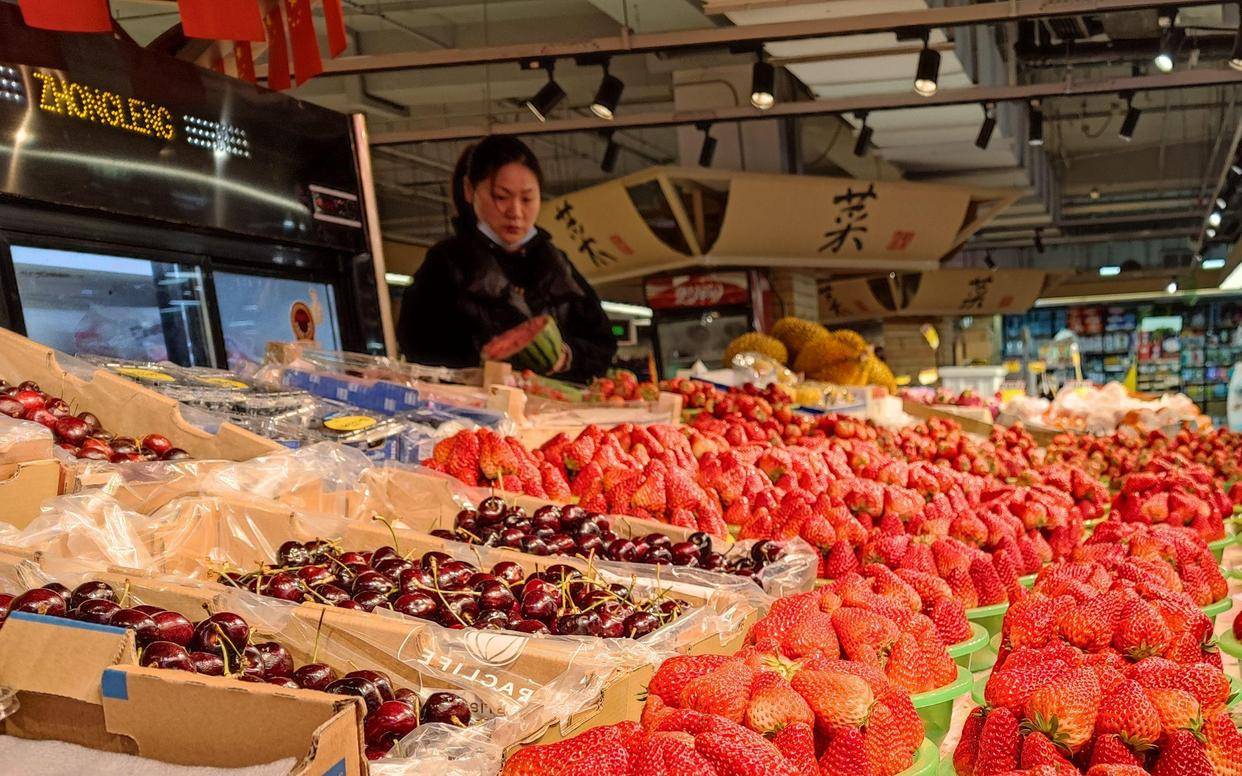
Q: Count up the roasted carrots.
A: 0